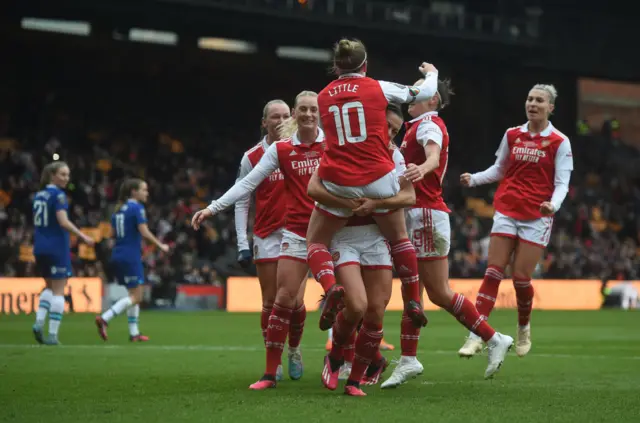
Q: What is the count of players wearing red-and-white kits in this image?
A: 6